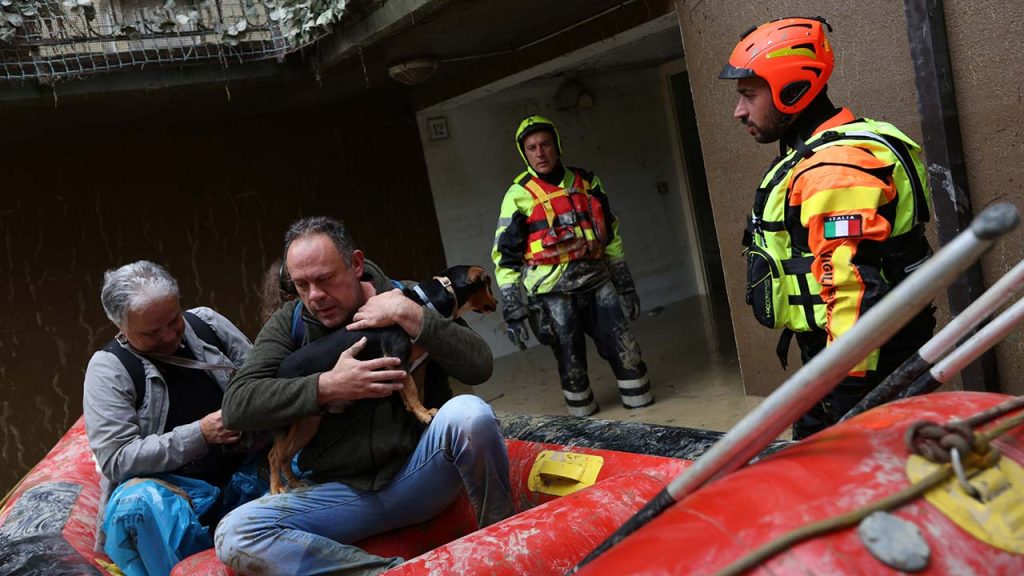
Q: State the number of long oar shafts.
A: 3